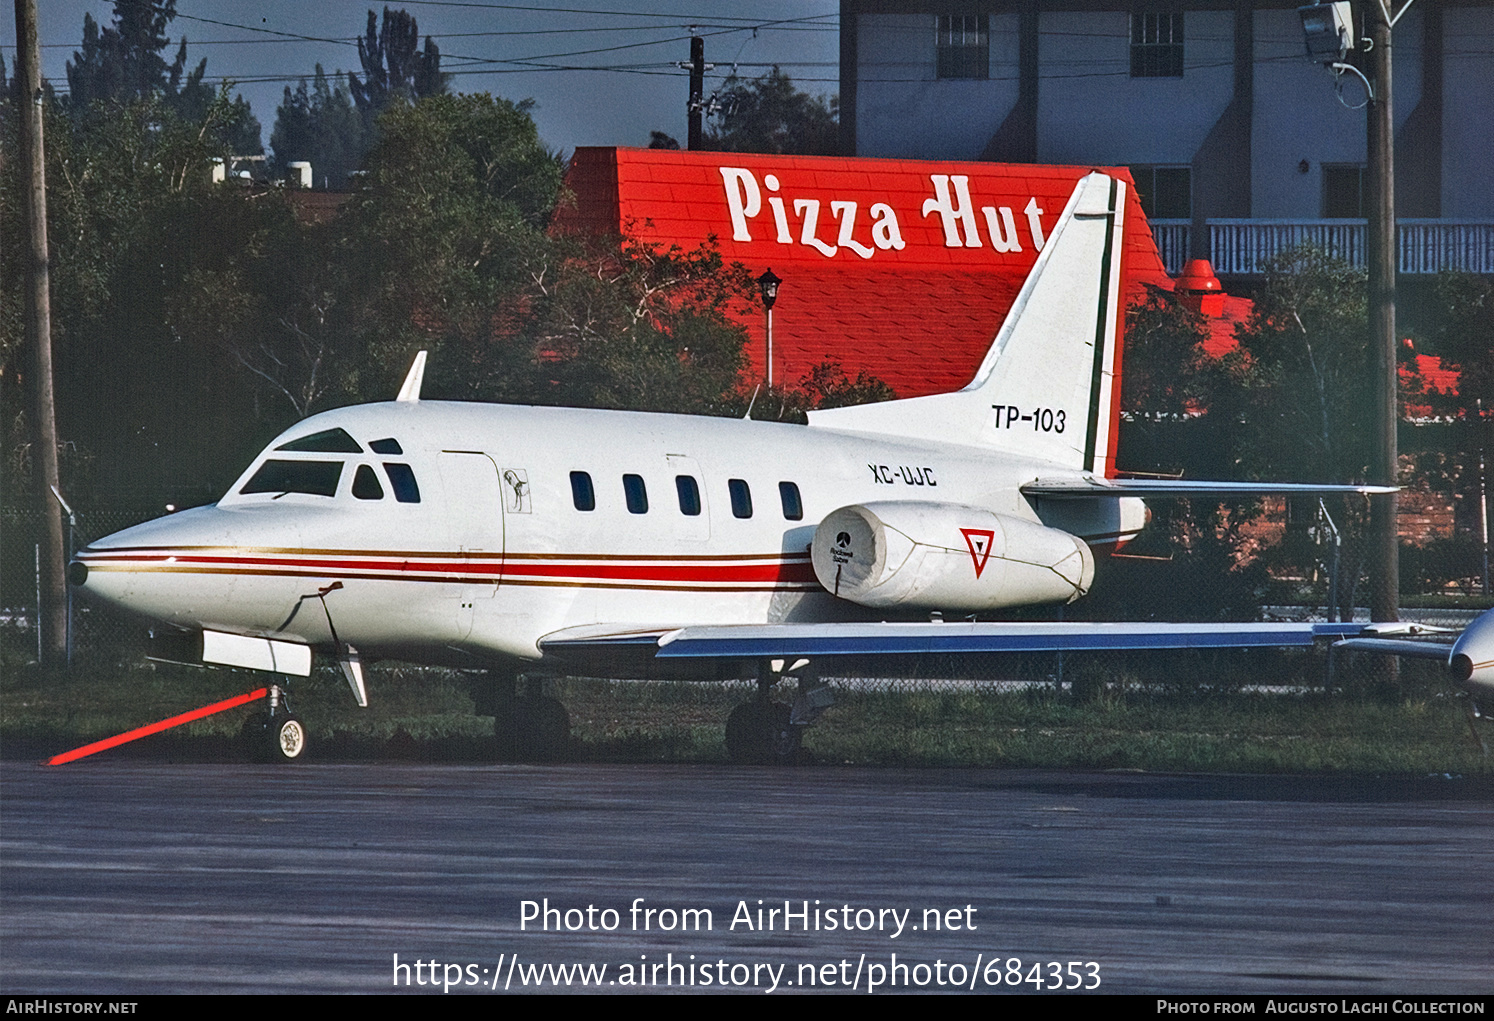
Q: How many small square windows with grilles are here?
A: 2